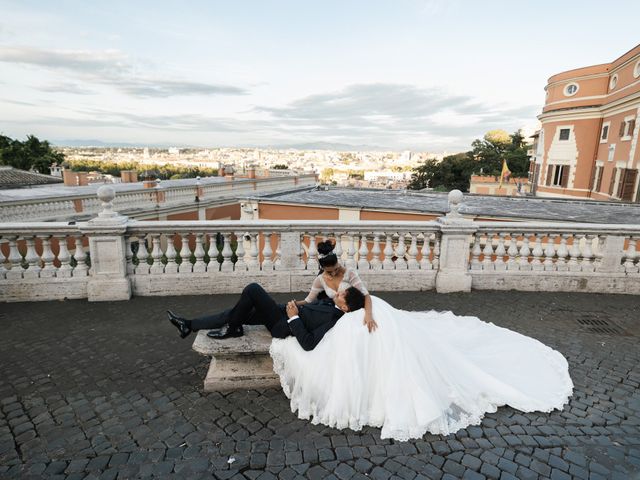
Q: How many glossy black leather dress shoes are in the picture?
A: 2